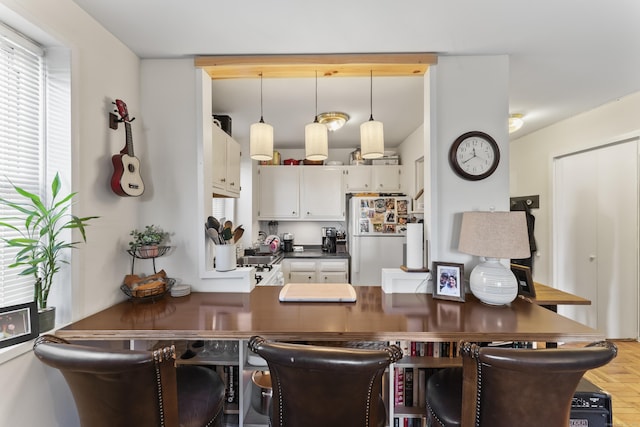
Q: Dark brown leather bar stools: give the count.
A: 3